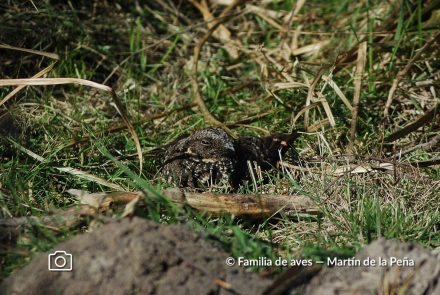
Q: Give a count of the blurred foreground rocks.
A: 2